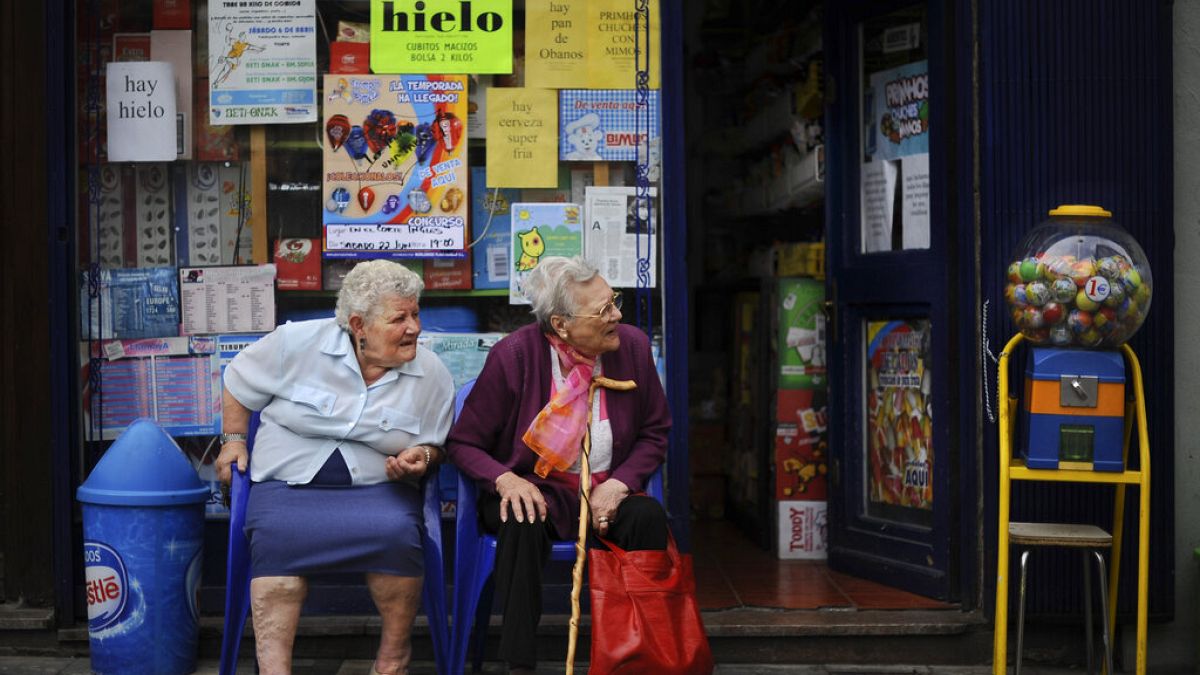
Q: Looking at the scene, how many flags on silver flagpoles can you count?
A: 0